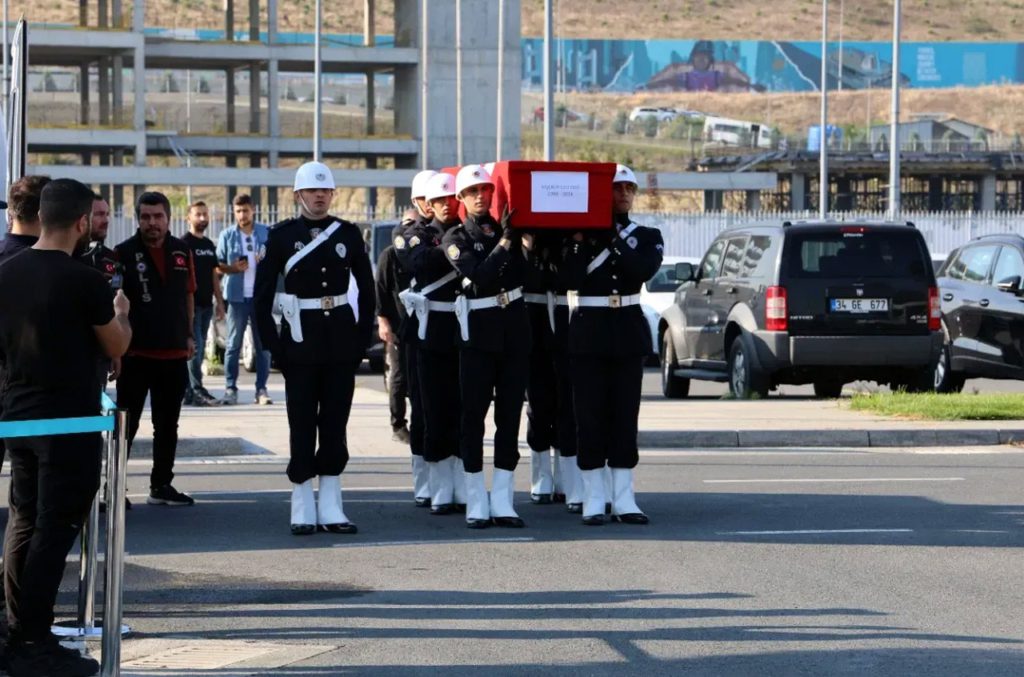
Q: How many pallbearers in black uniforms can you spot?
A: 6